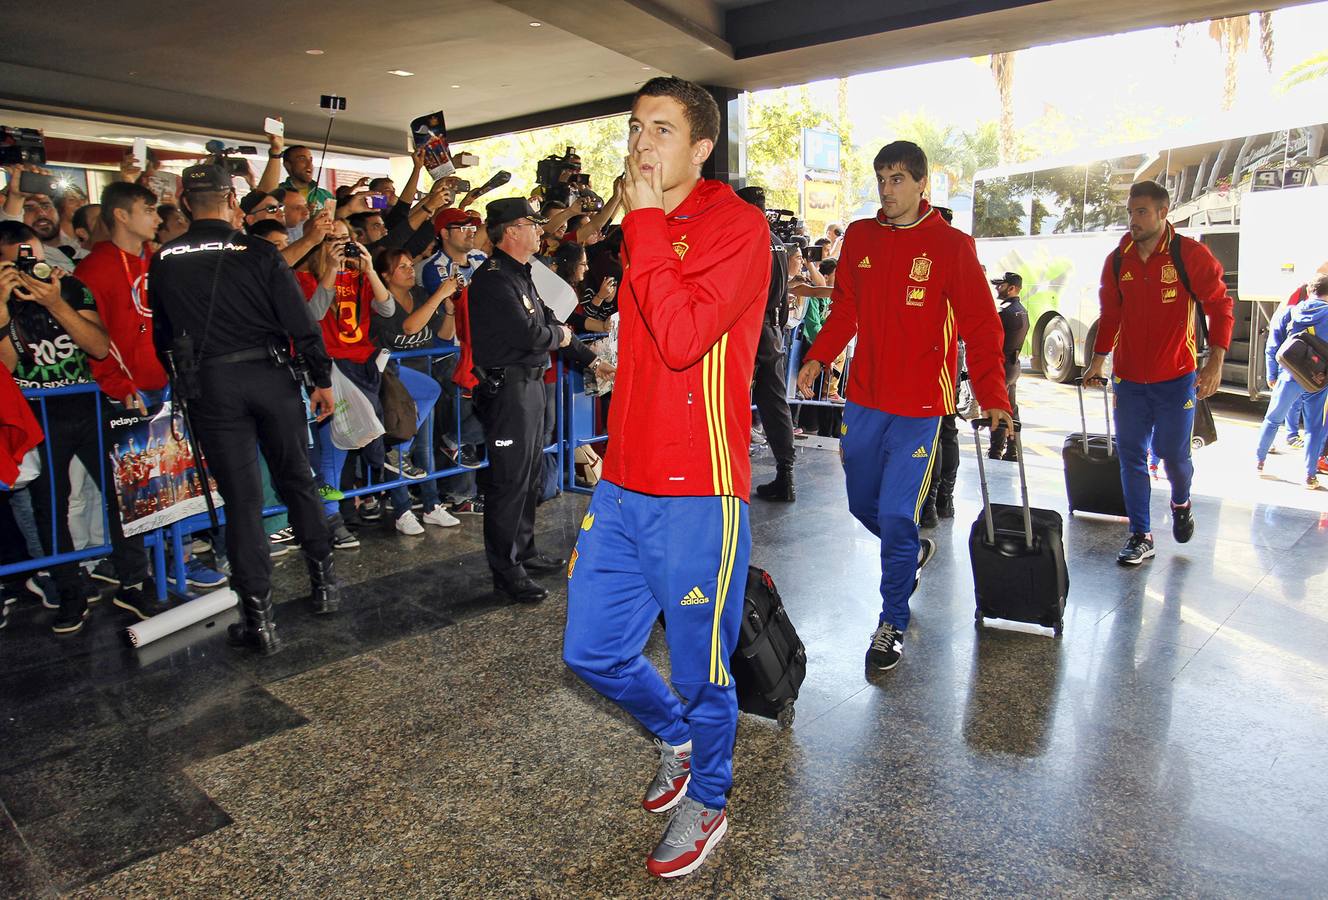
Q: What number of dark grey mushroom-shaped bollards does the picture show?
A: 0